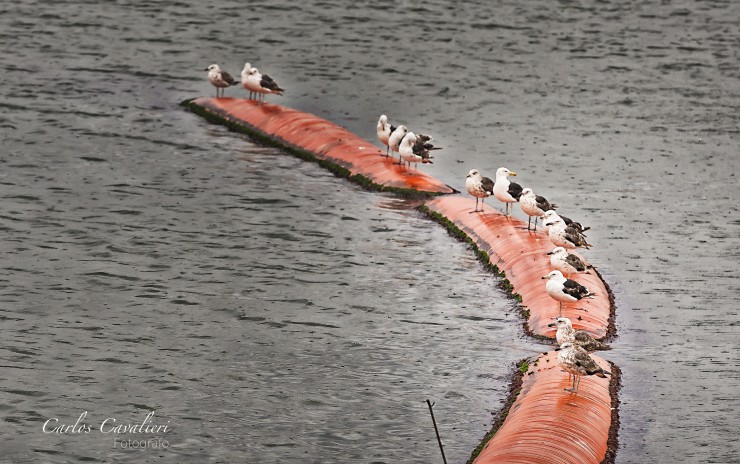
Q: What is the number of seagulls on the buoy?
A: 15